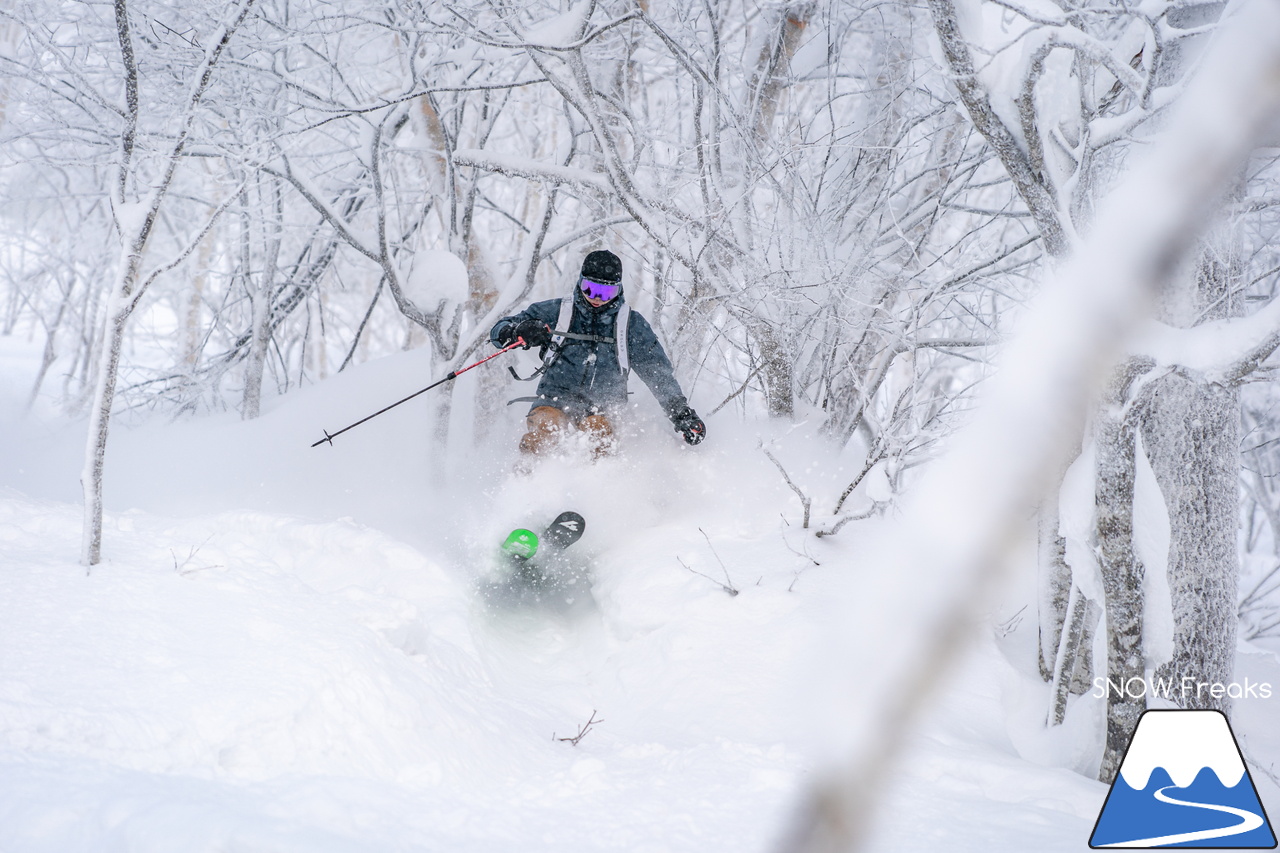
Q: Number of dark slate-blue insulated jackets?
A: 1